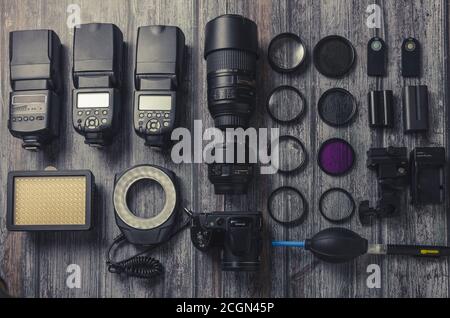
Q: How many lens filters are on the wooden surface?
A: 8